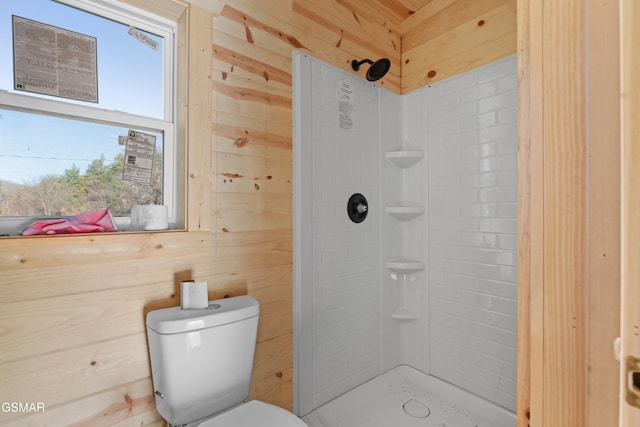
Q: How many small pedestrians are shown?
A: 0